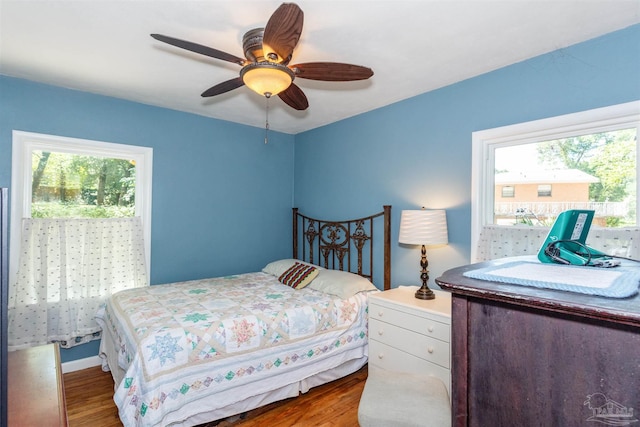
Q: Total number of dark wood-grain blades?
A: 5